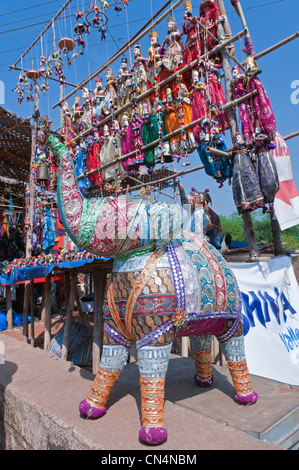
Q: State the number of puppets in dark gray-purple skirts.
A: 2